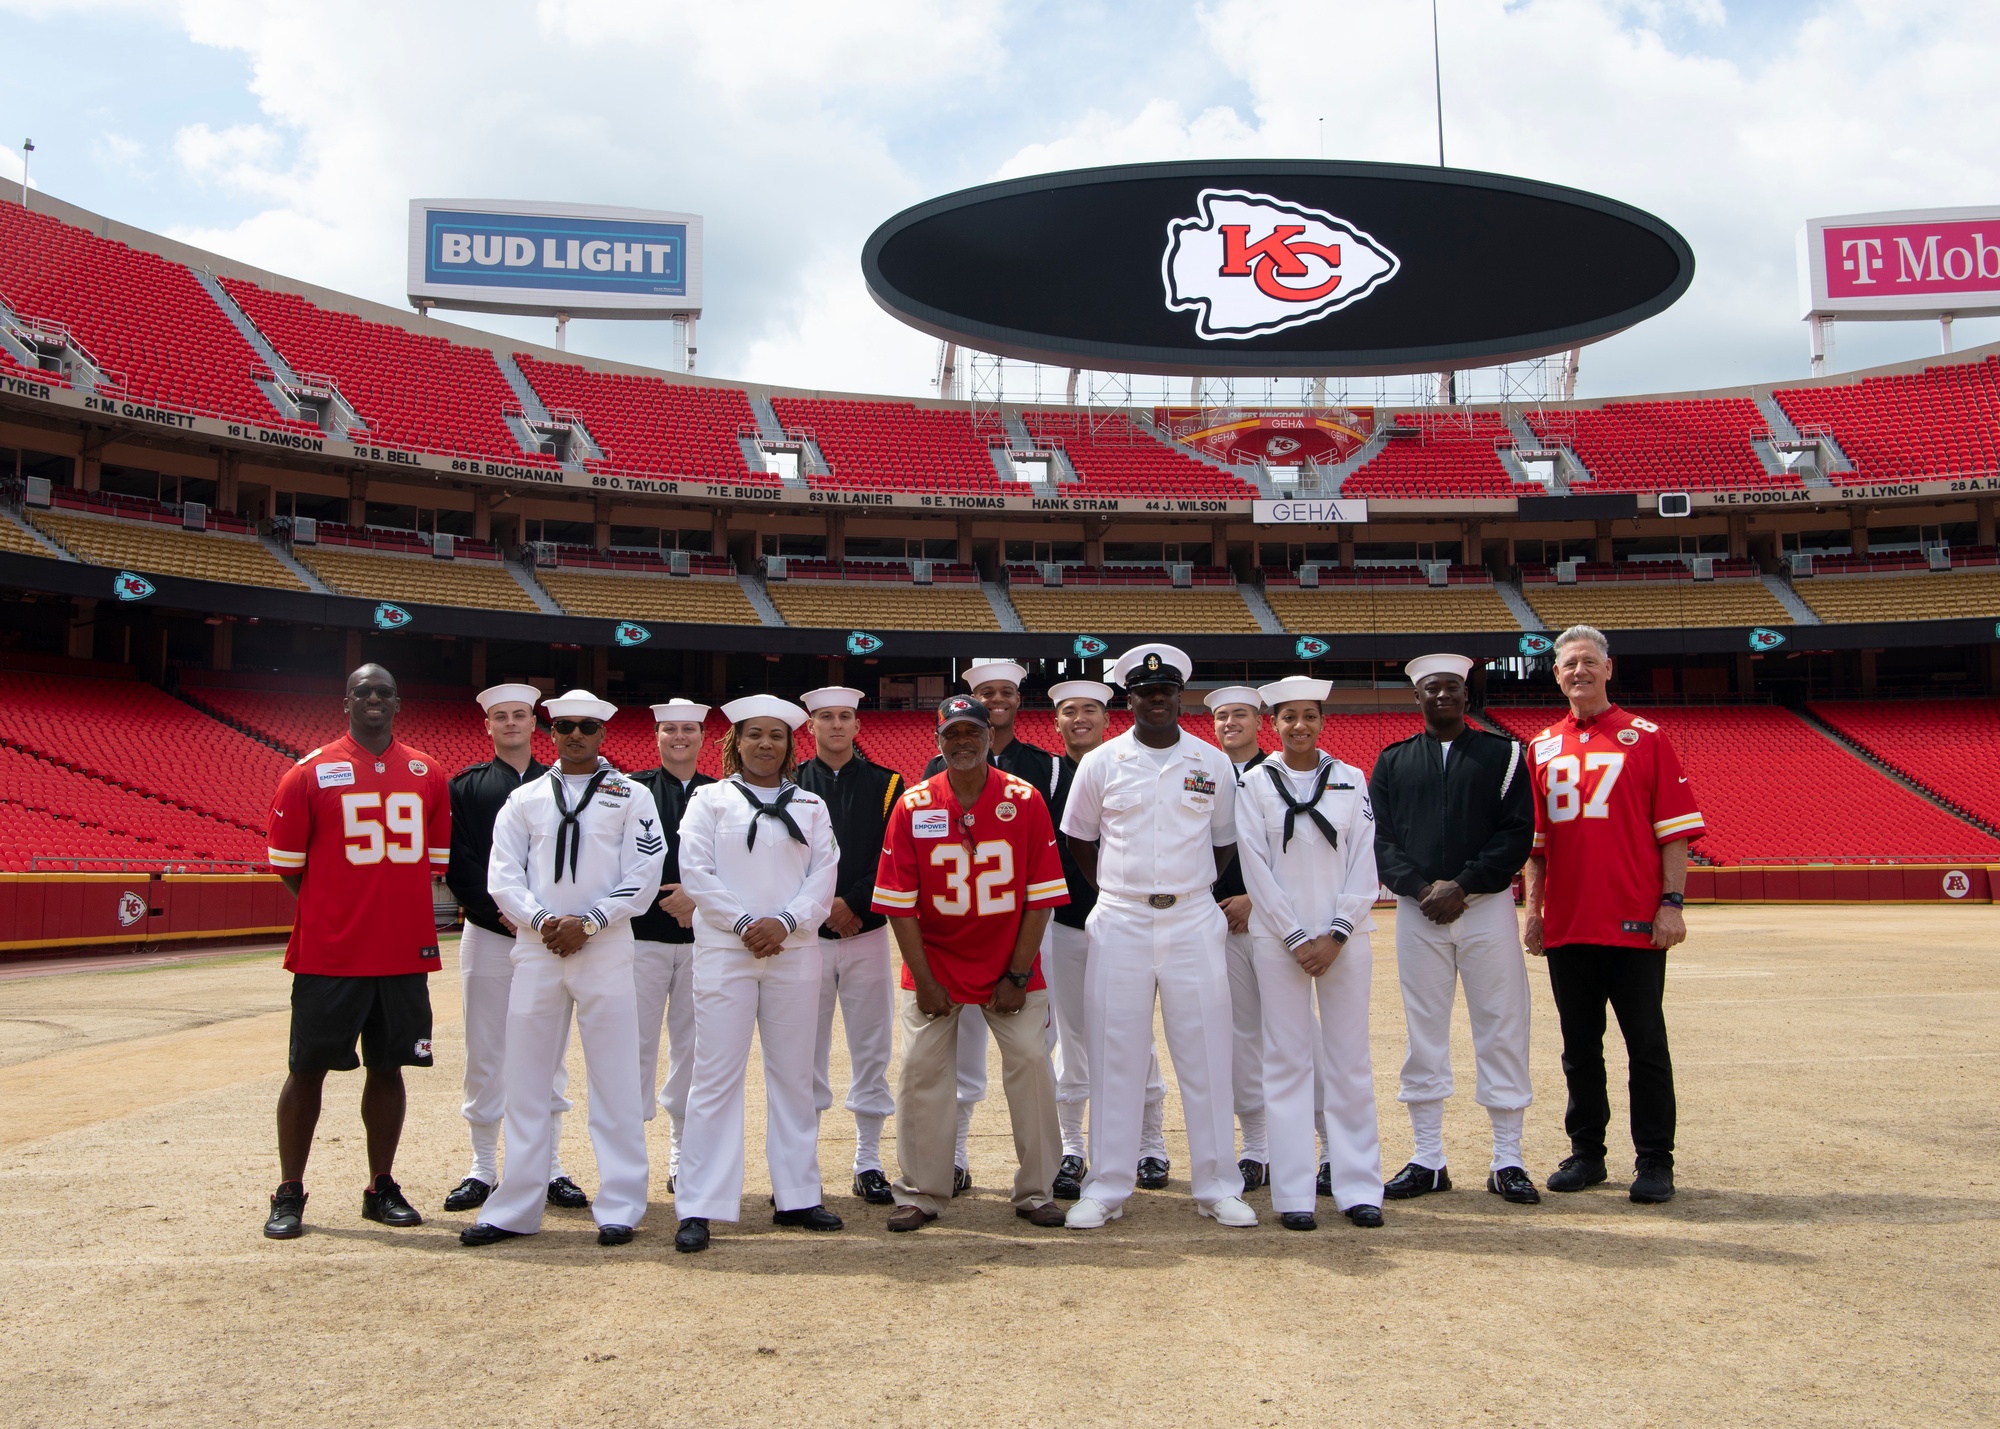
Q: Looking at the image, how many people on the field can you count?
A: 14